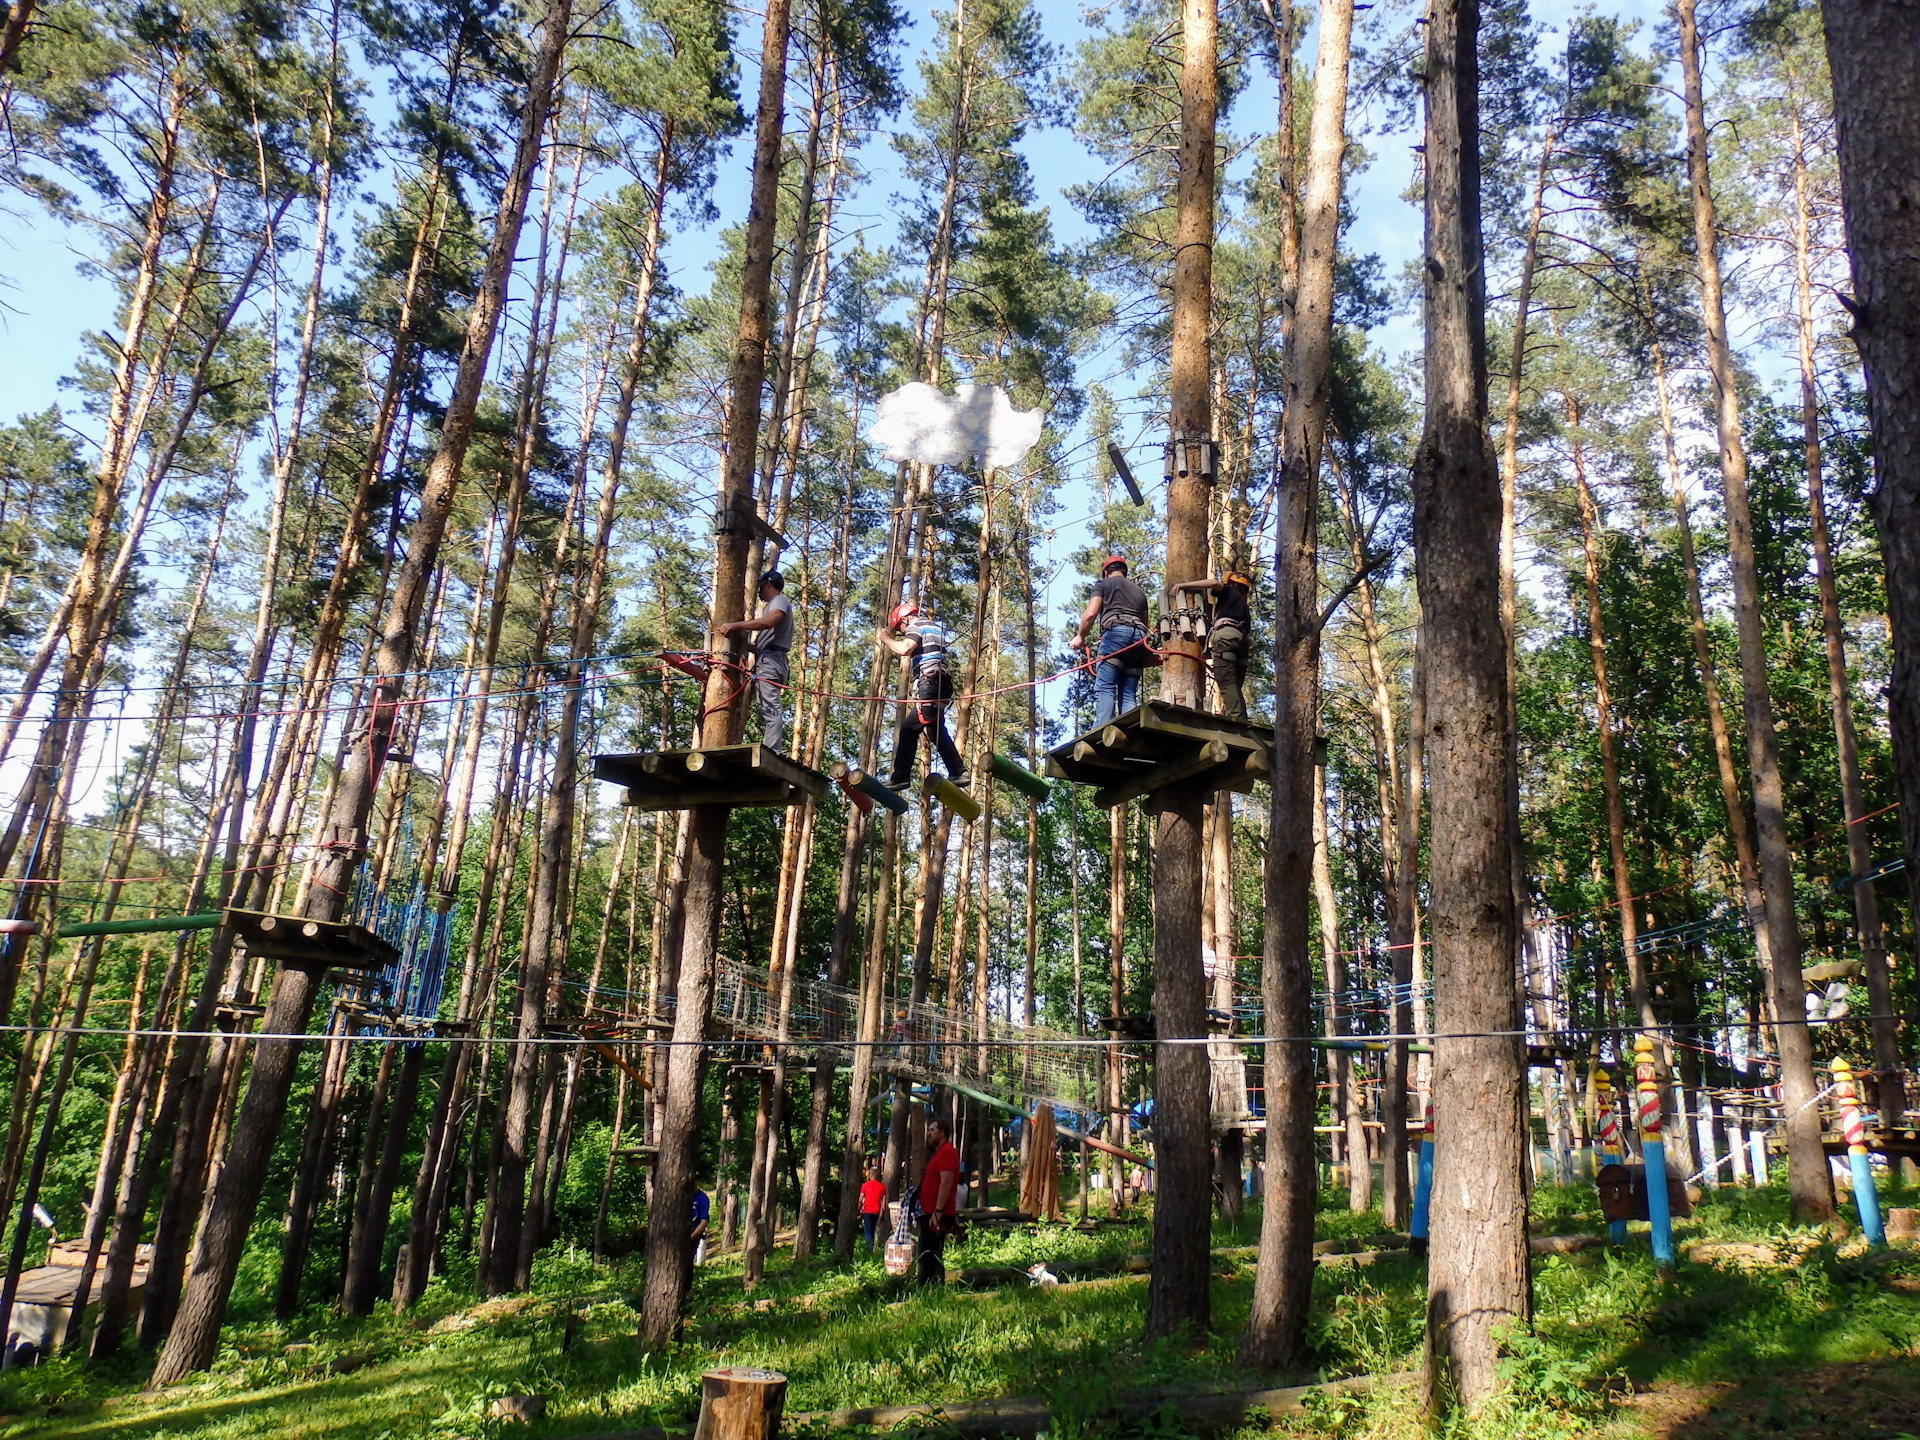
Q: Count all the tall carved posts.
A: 4